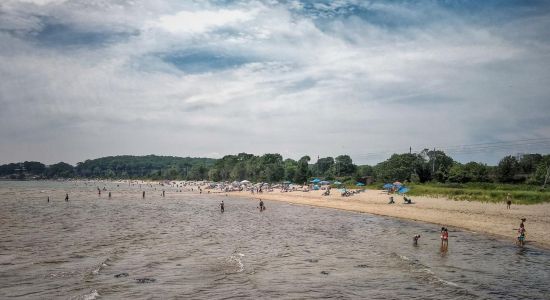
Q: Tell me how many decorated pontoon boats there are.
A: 0